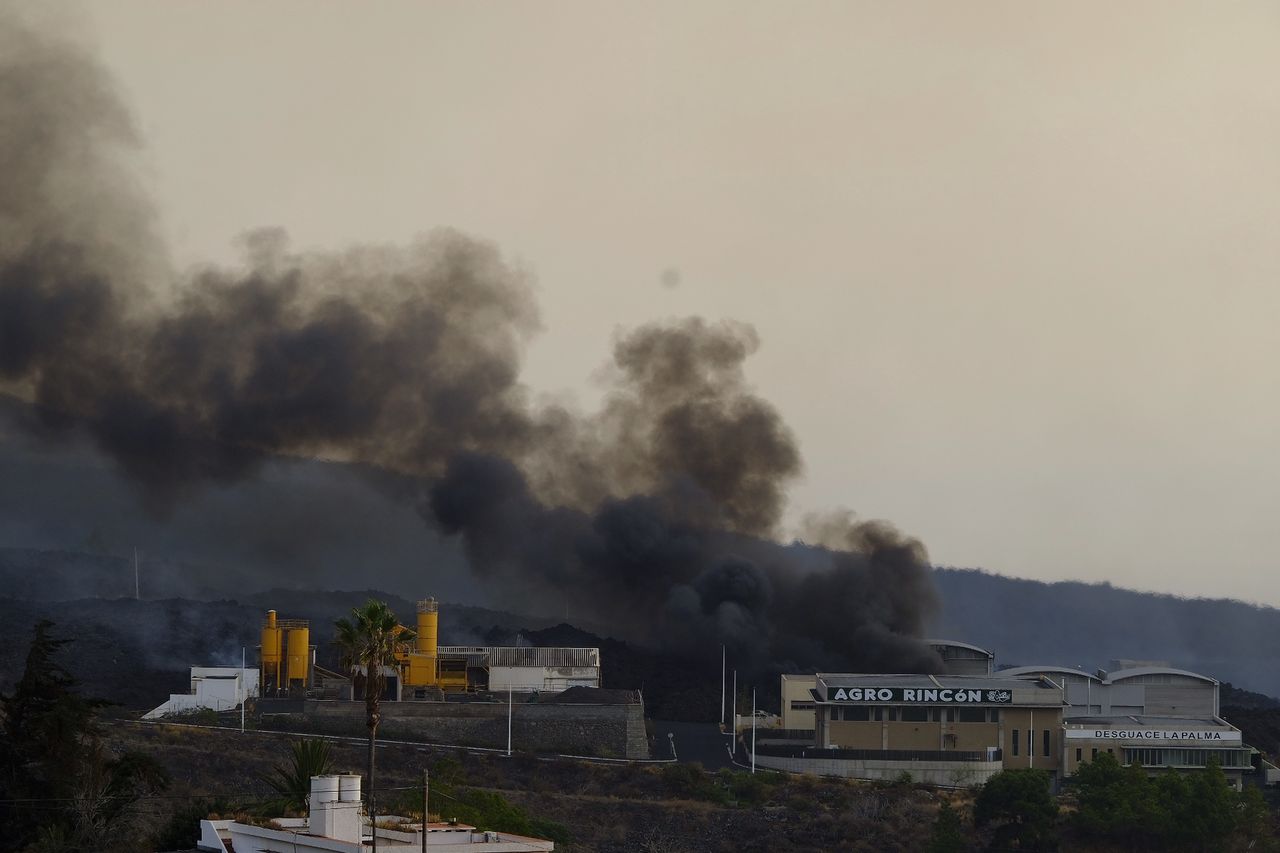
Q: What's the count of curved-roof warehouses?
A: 3